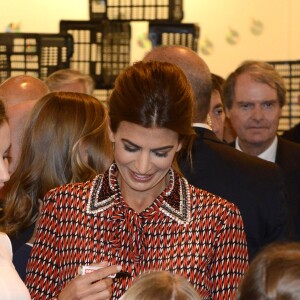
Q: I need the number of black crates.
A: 5